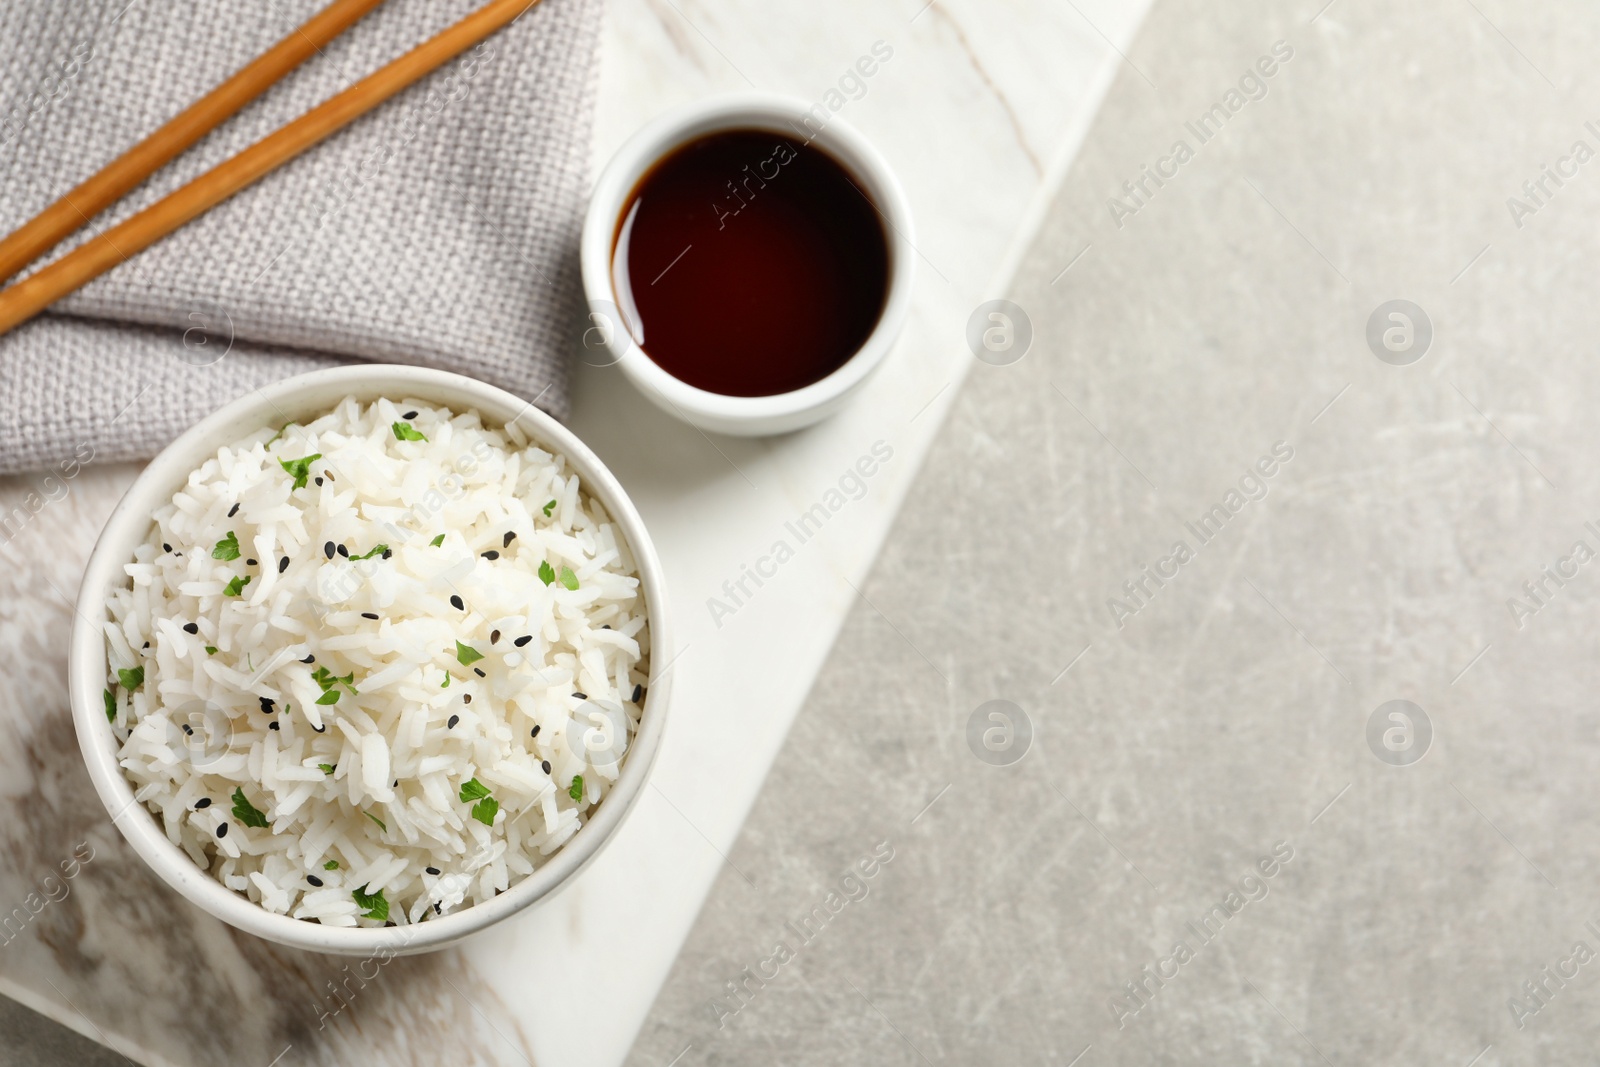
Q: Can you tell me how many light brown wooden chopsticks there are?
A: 2